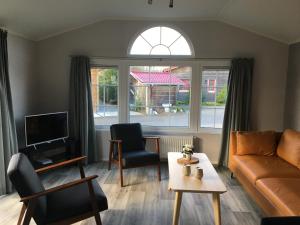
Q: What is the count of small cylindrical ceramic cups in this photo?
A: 2